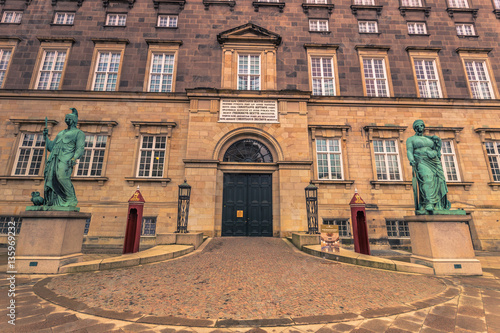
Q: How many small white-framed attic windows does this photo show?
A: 8